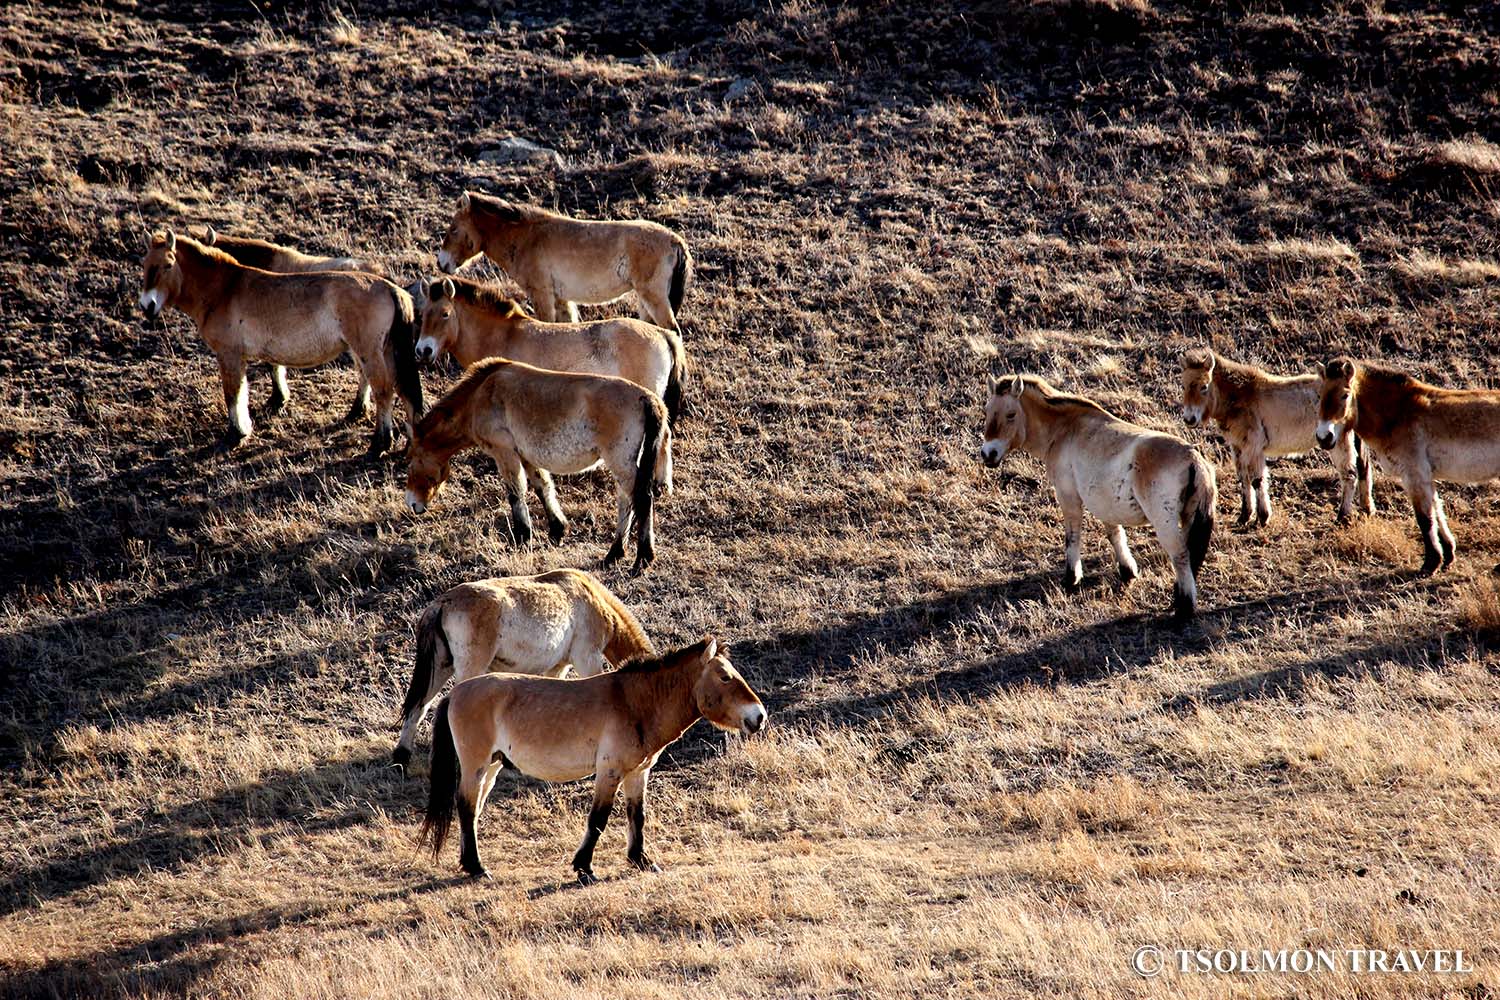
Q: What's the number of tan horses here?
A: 10